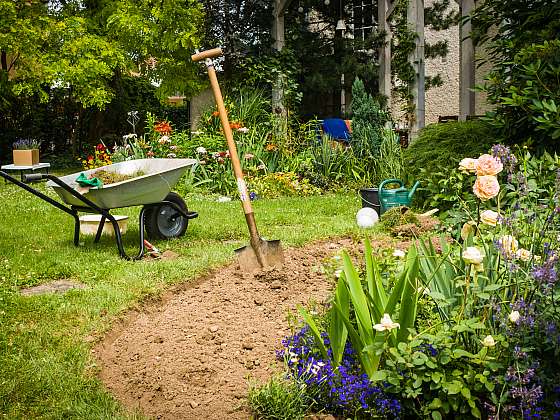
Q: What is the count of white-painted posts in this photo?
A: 4